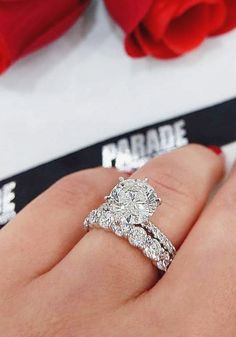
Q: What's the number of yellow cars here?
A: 0